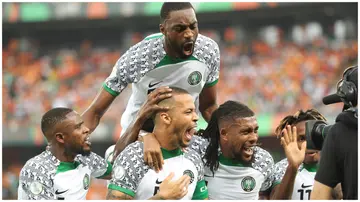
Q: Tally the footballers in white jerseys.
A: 5